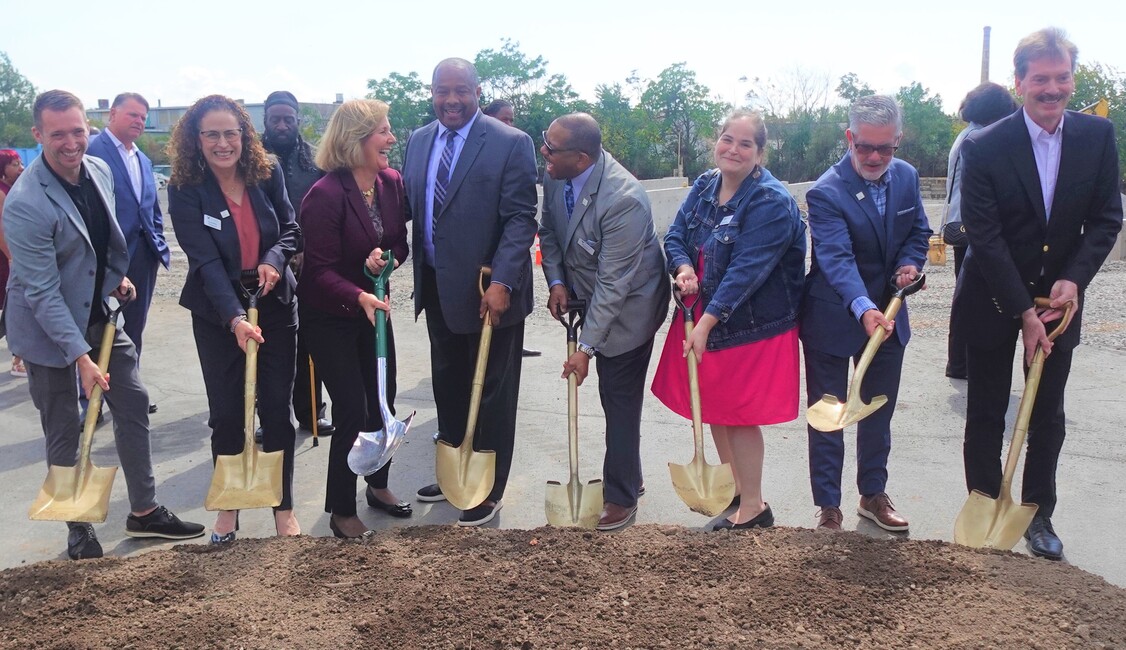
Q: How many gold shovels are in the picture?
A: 7